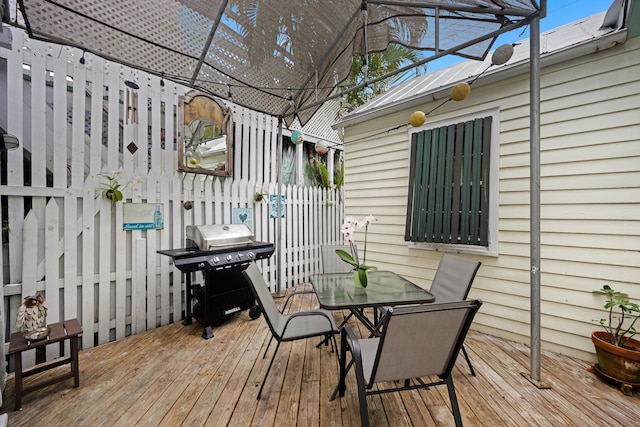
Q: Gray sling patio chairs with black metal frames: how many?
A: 4